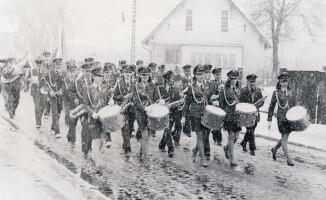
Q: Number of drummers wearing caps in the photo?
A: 5